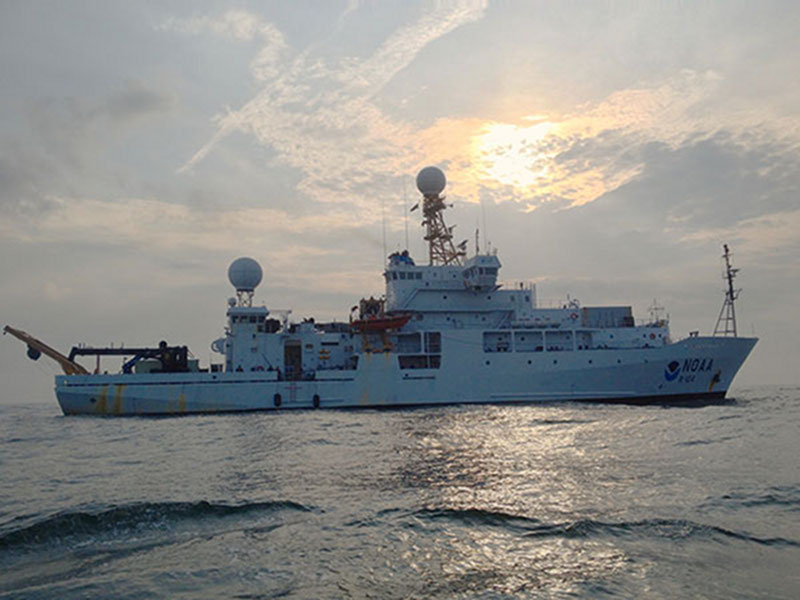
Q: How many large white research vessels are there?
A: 1